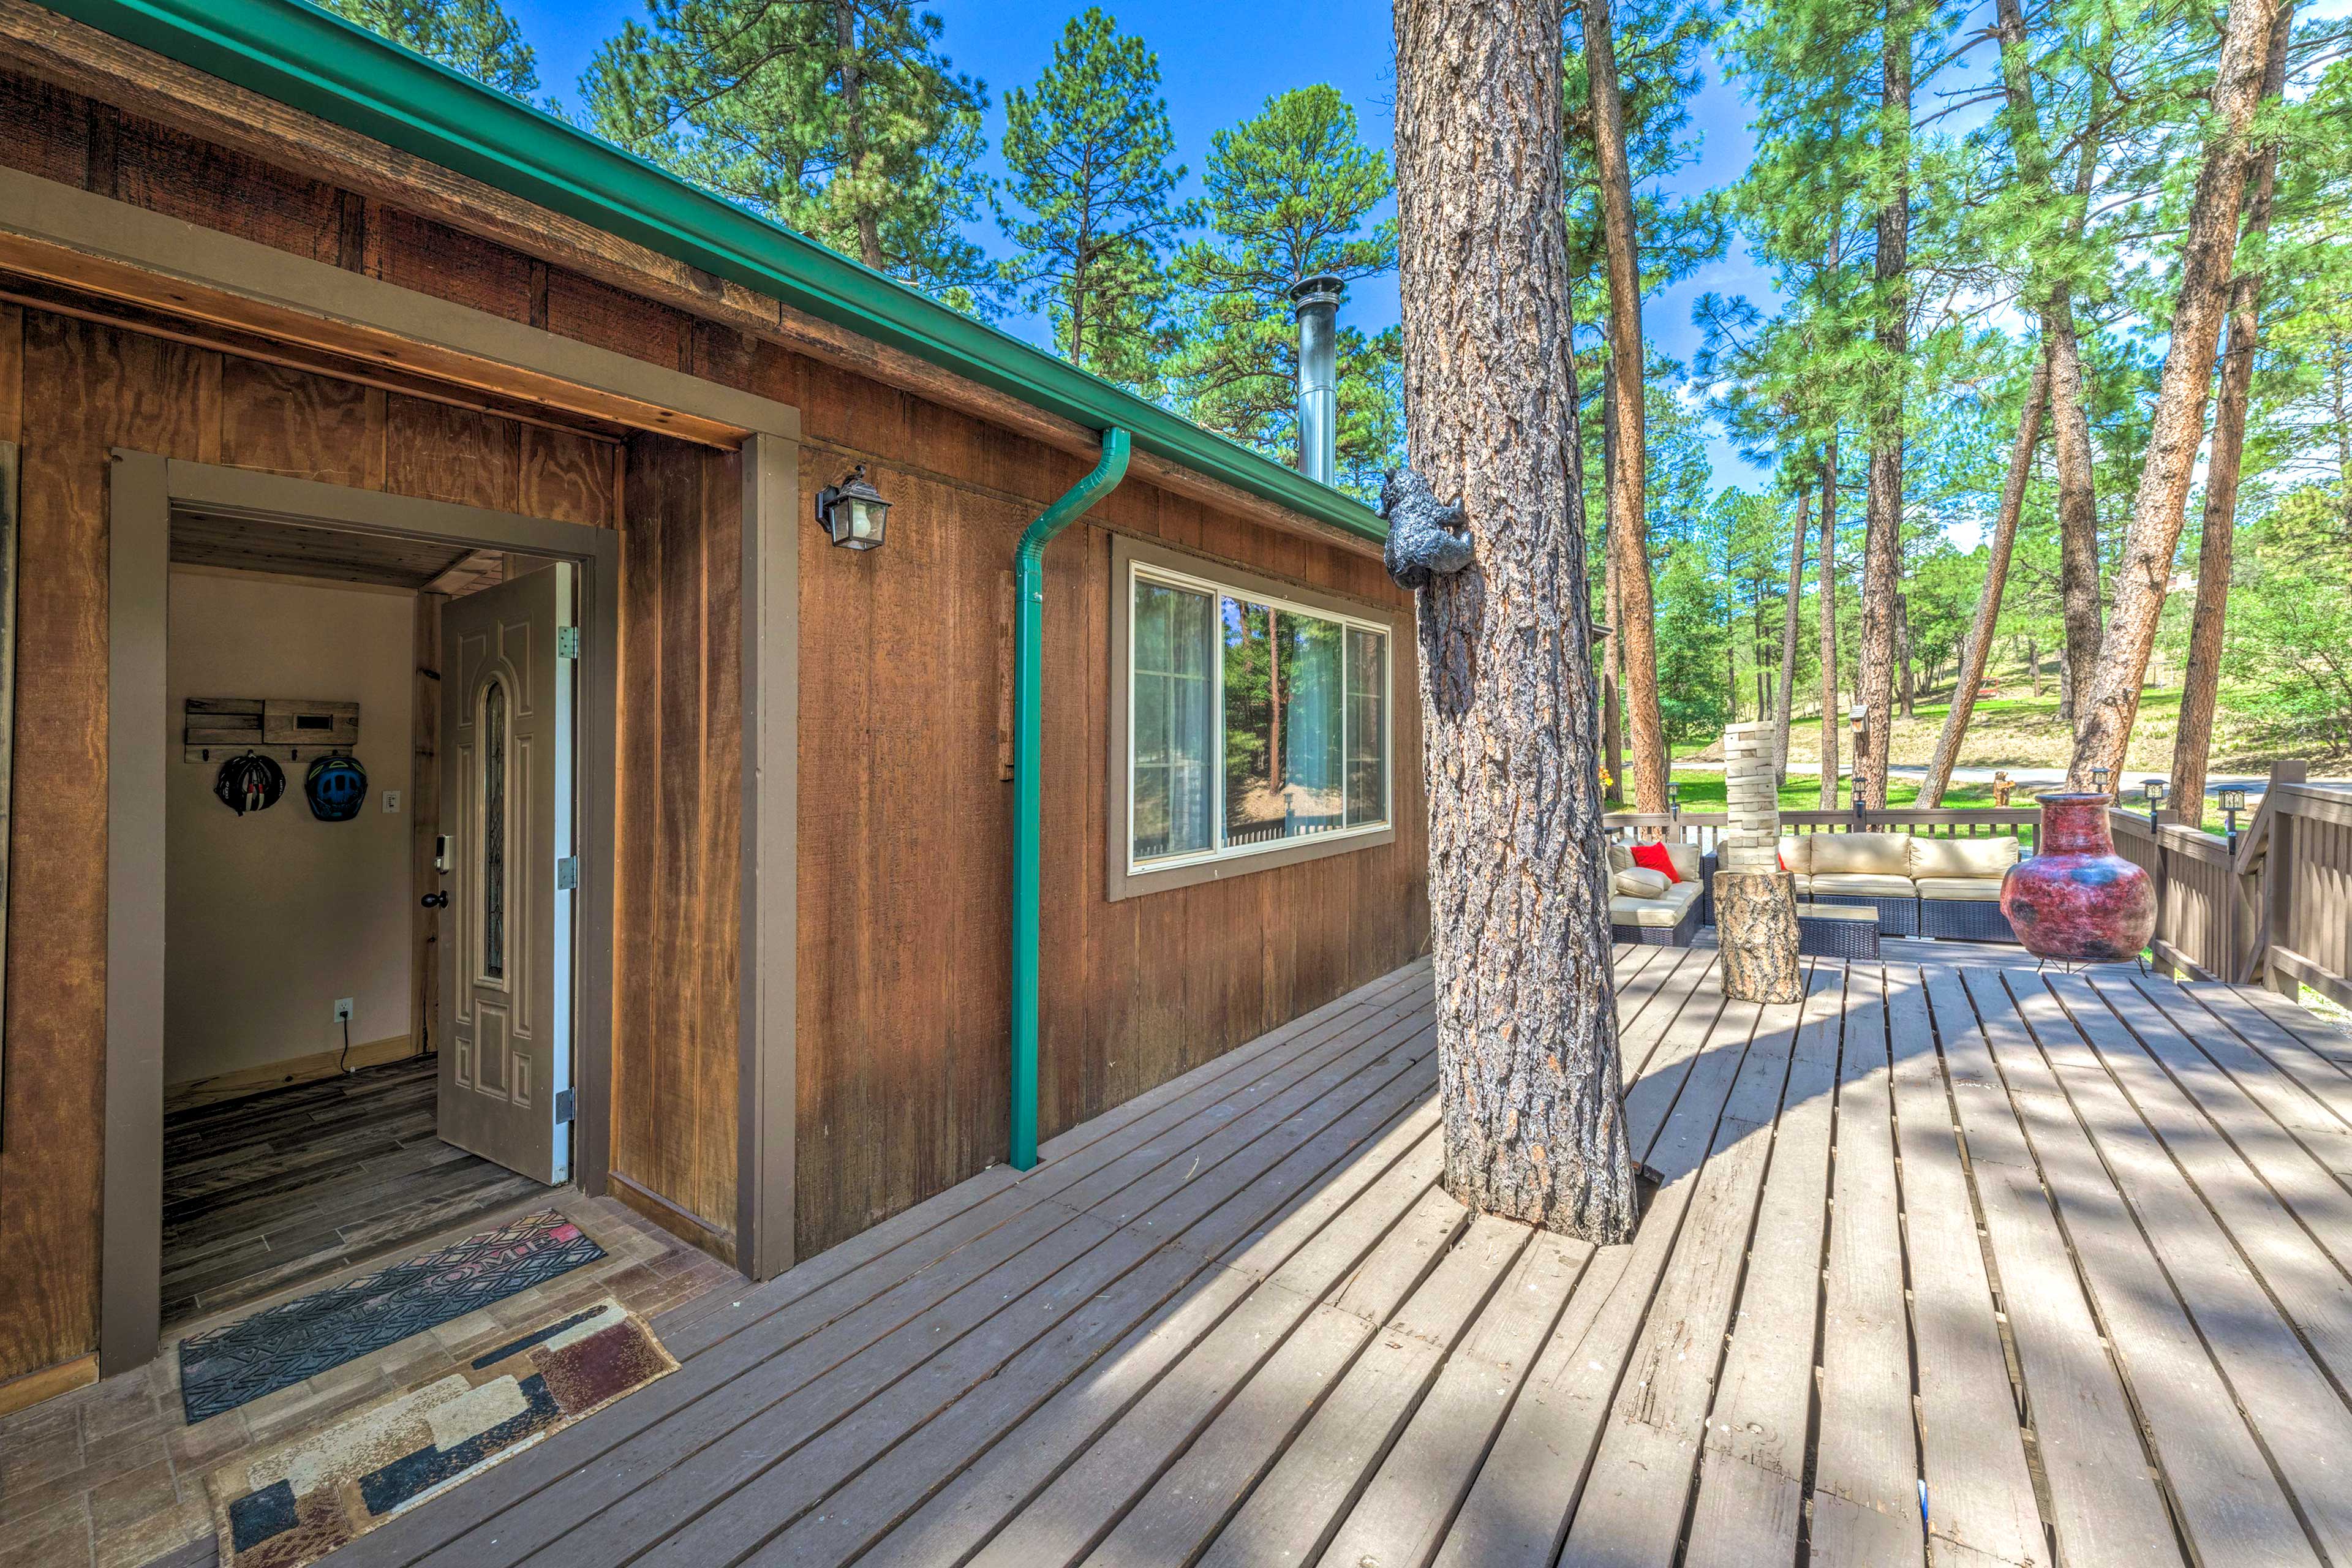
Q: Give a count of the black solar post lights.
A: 5